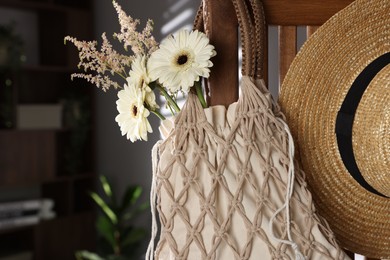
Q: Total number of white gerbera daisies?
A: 3